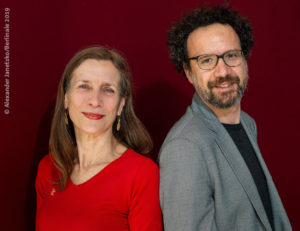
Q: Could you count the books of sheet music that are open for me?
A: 0